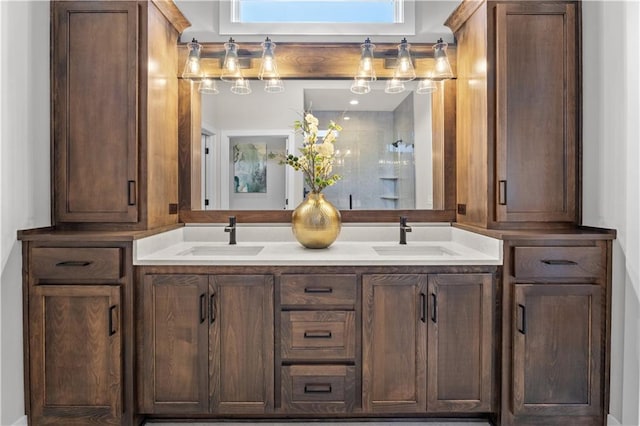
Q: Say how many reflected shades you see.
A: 6